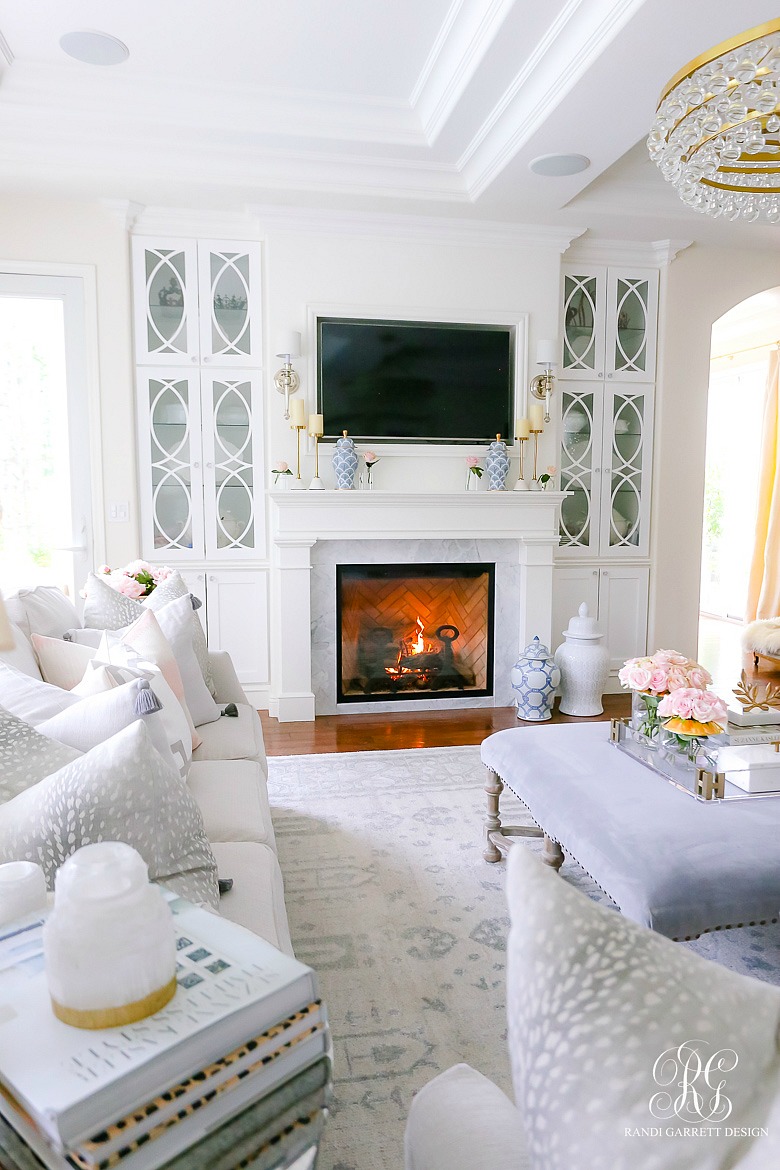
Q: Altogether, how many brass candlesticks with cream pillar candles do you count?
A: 4